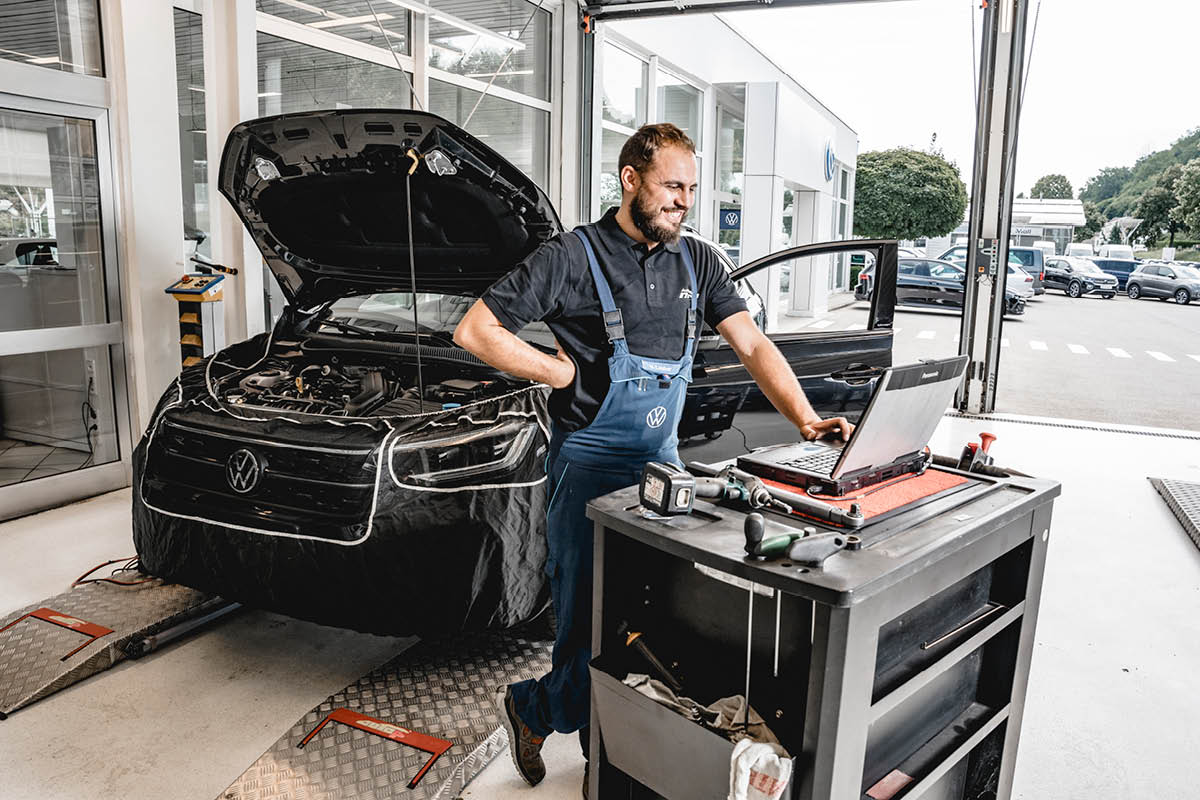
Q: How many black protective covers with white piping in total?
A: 1